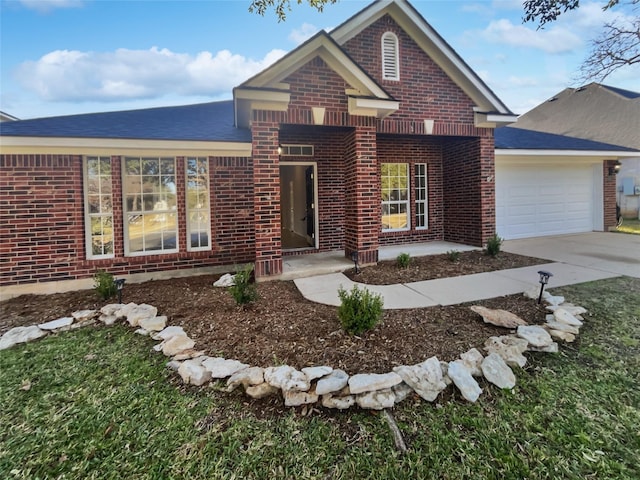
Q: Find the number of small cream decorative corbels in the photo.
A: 2